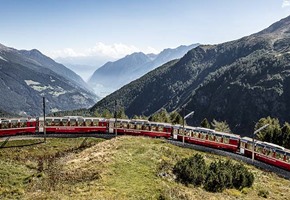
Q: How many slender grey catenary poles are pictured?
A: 4